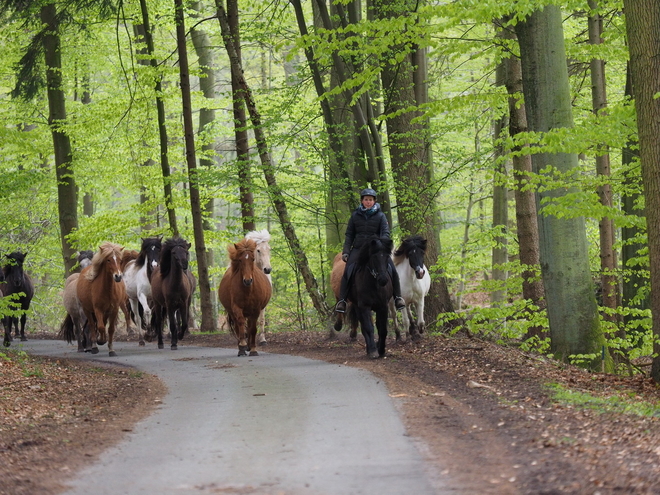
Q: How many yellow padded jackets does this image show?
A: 0